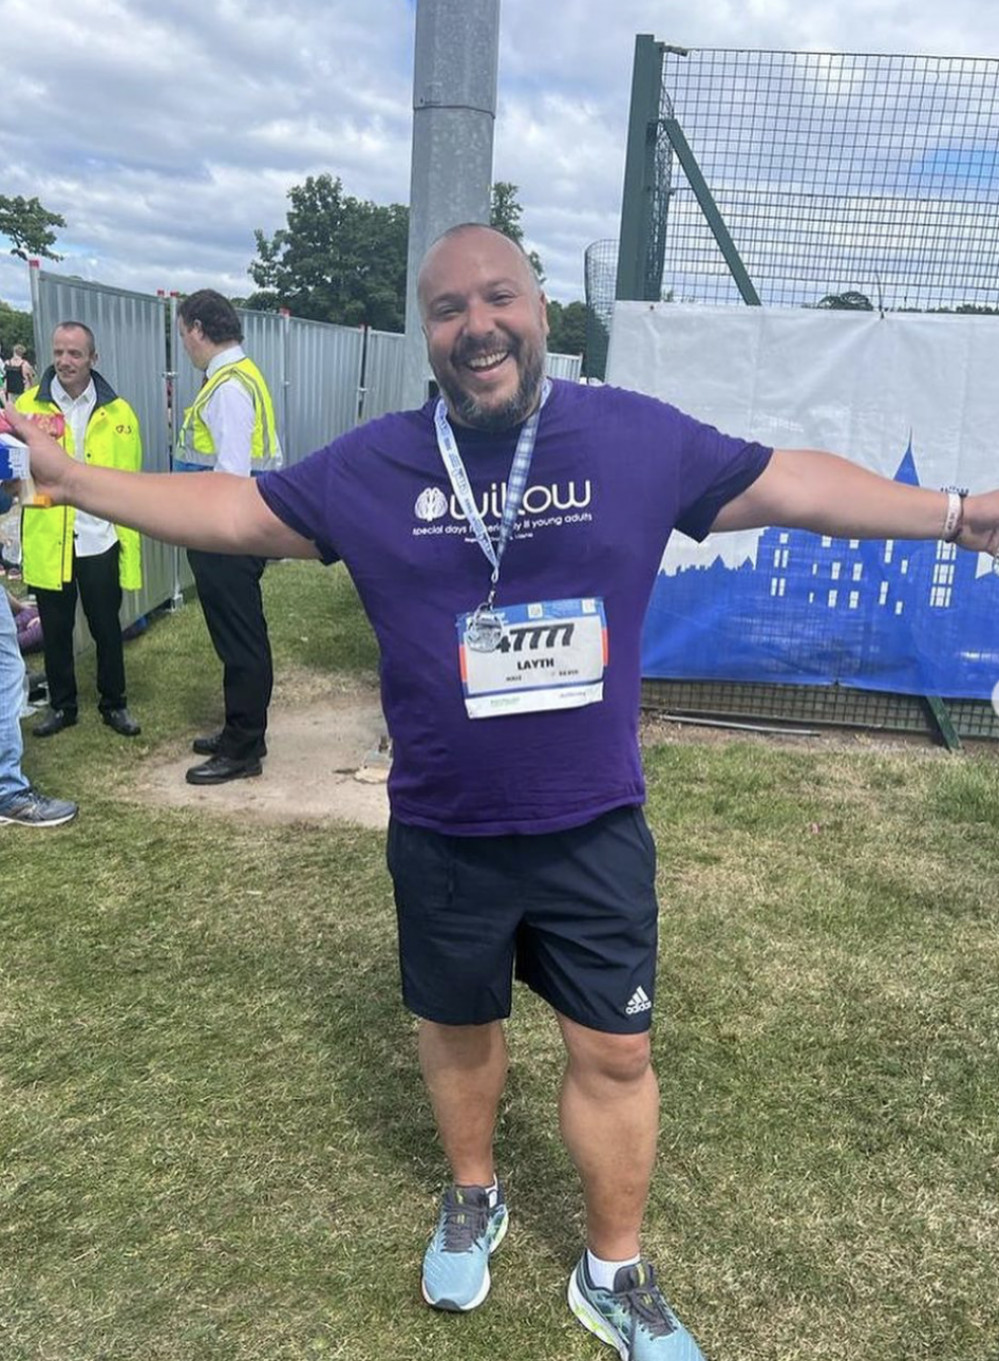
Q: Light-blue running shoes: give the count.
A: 2